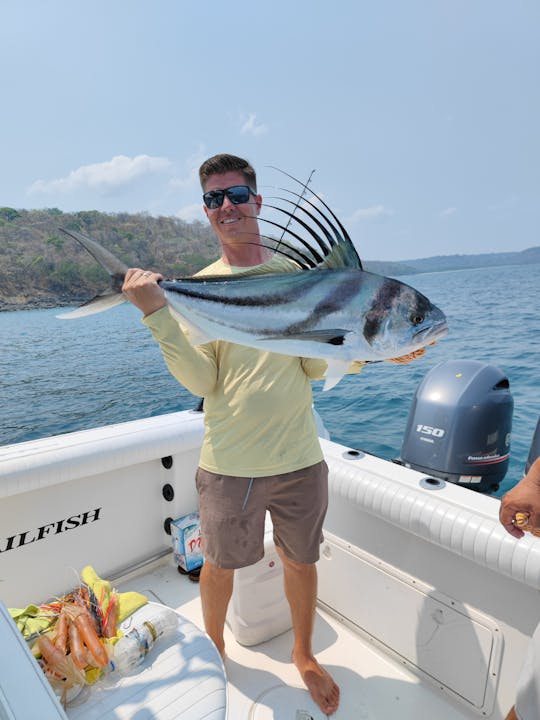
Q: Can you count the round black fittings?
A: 3